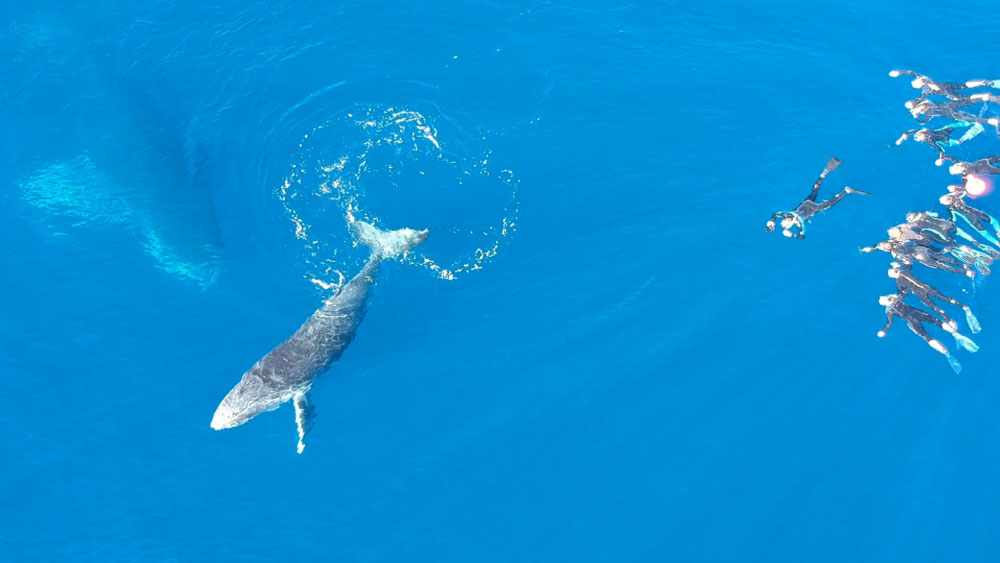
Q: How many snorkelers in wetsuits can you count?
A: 11